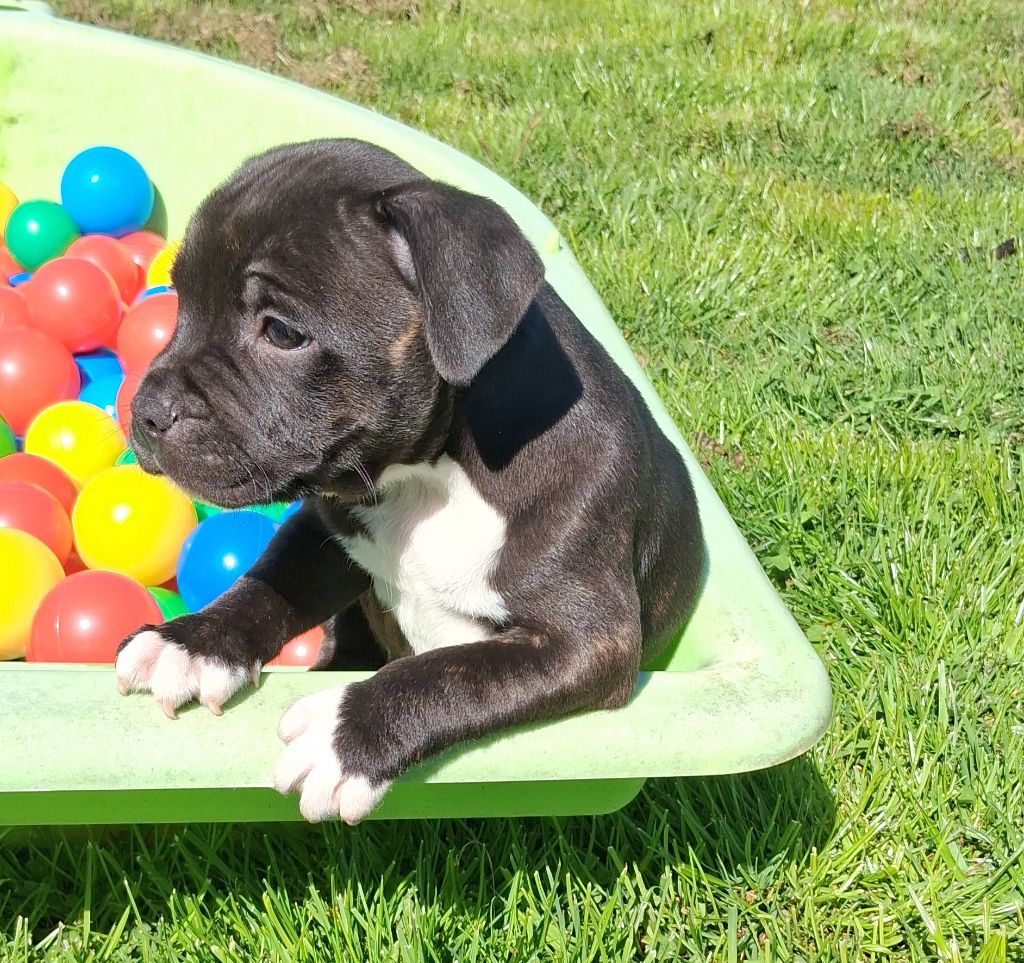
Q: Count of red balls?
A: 12